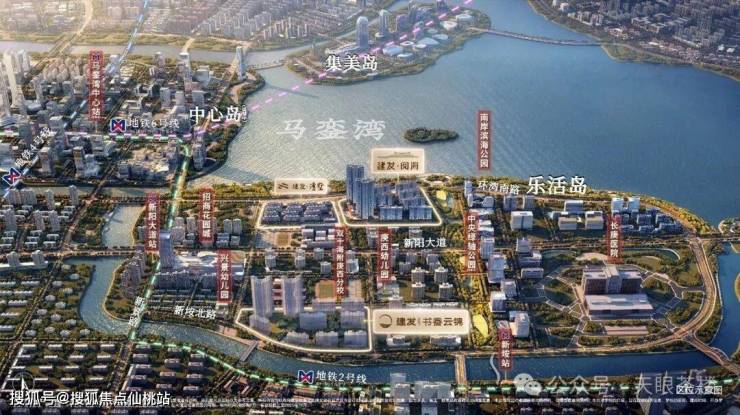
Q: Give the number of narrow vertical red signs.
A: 10